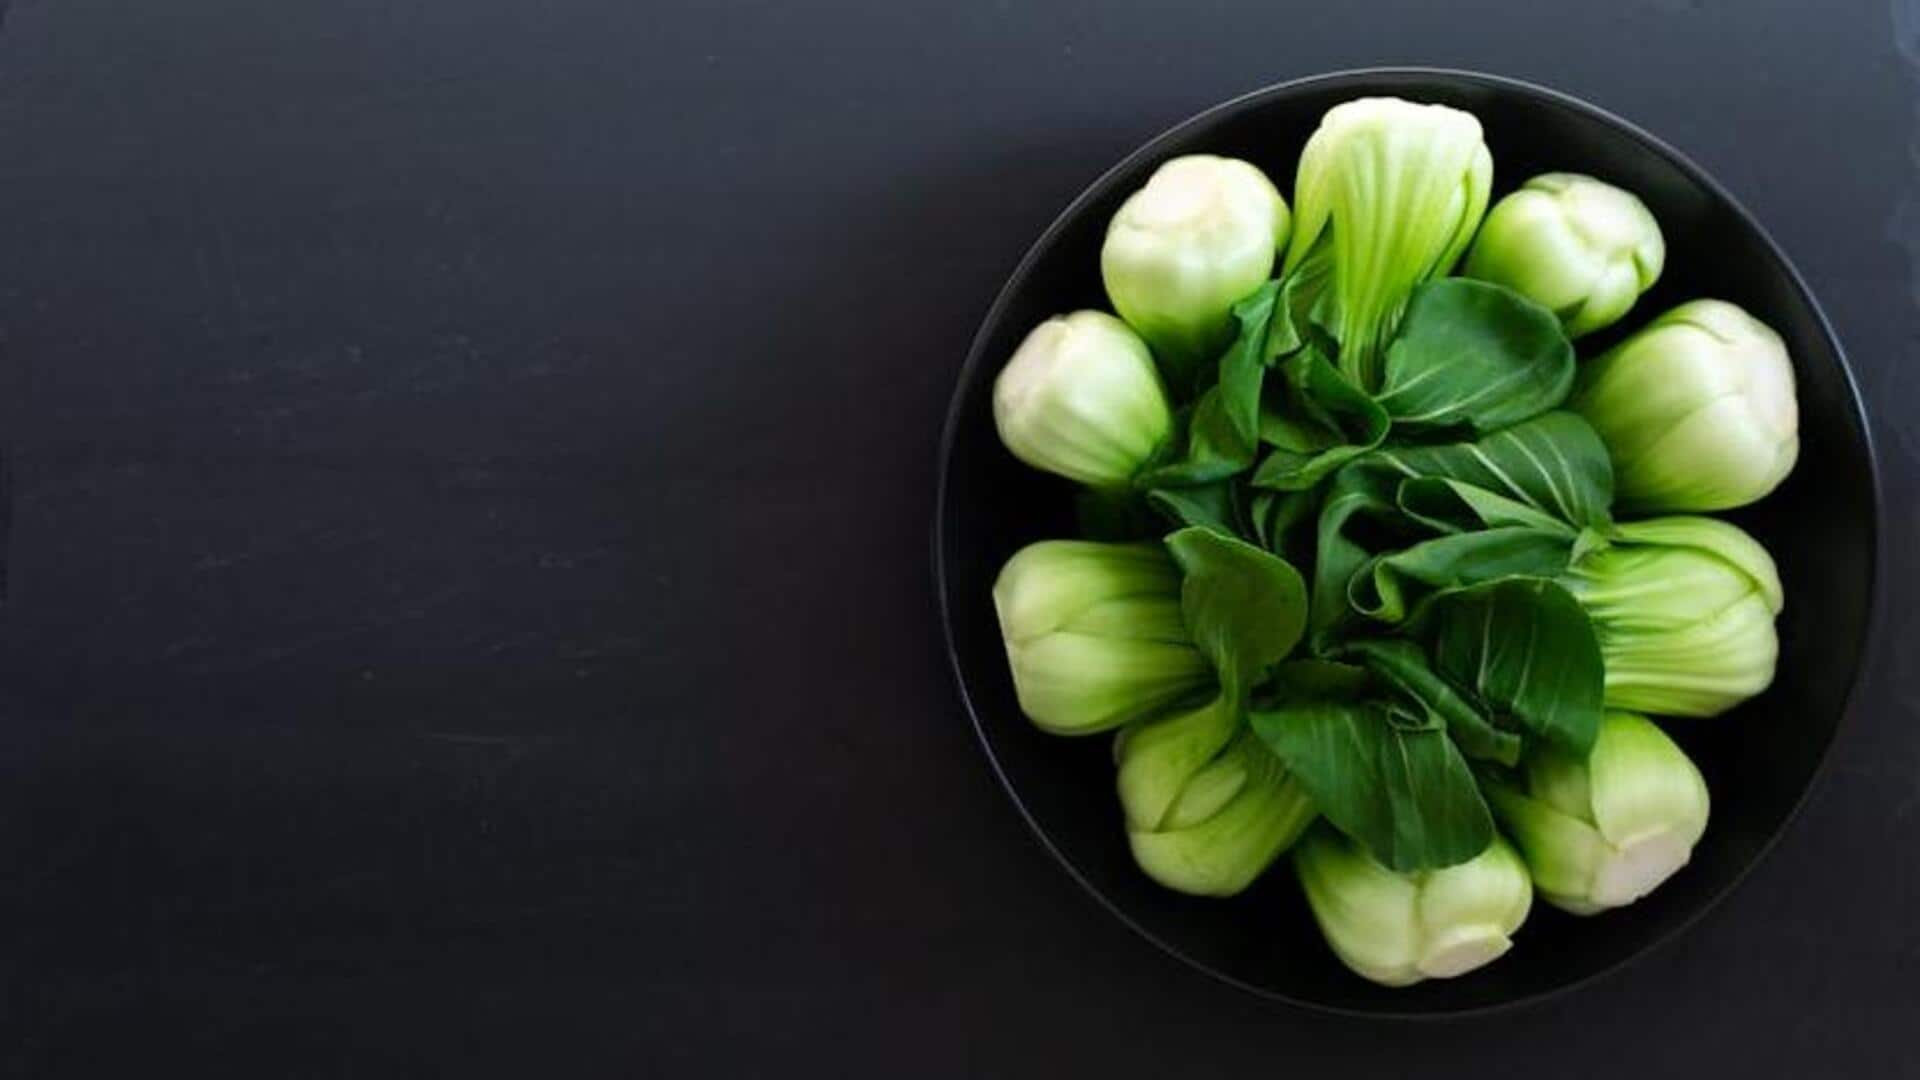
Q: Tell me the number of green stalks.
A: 10